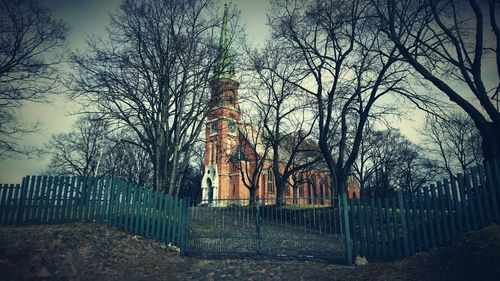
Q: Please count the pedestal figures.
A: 0